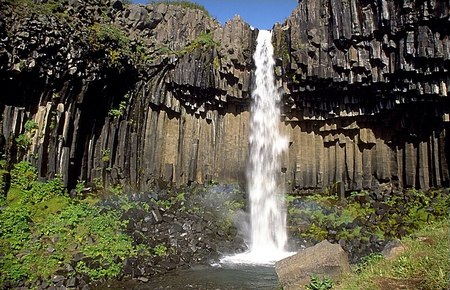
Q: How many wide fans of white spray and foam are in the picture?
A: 1